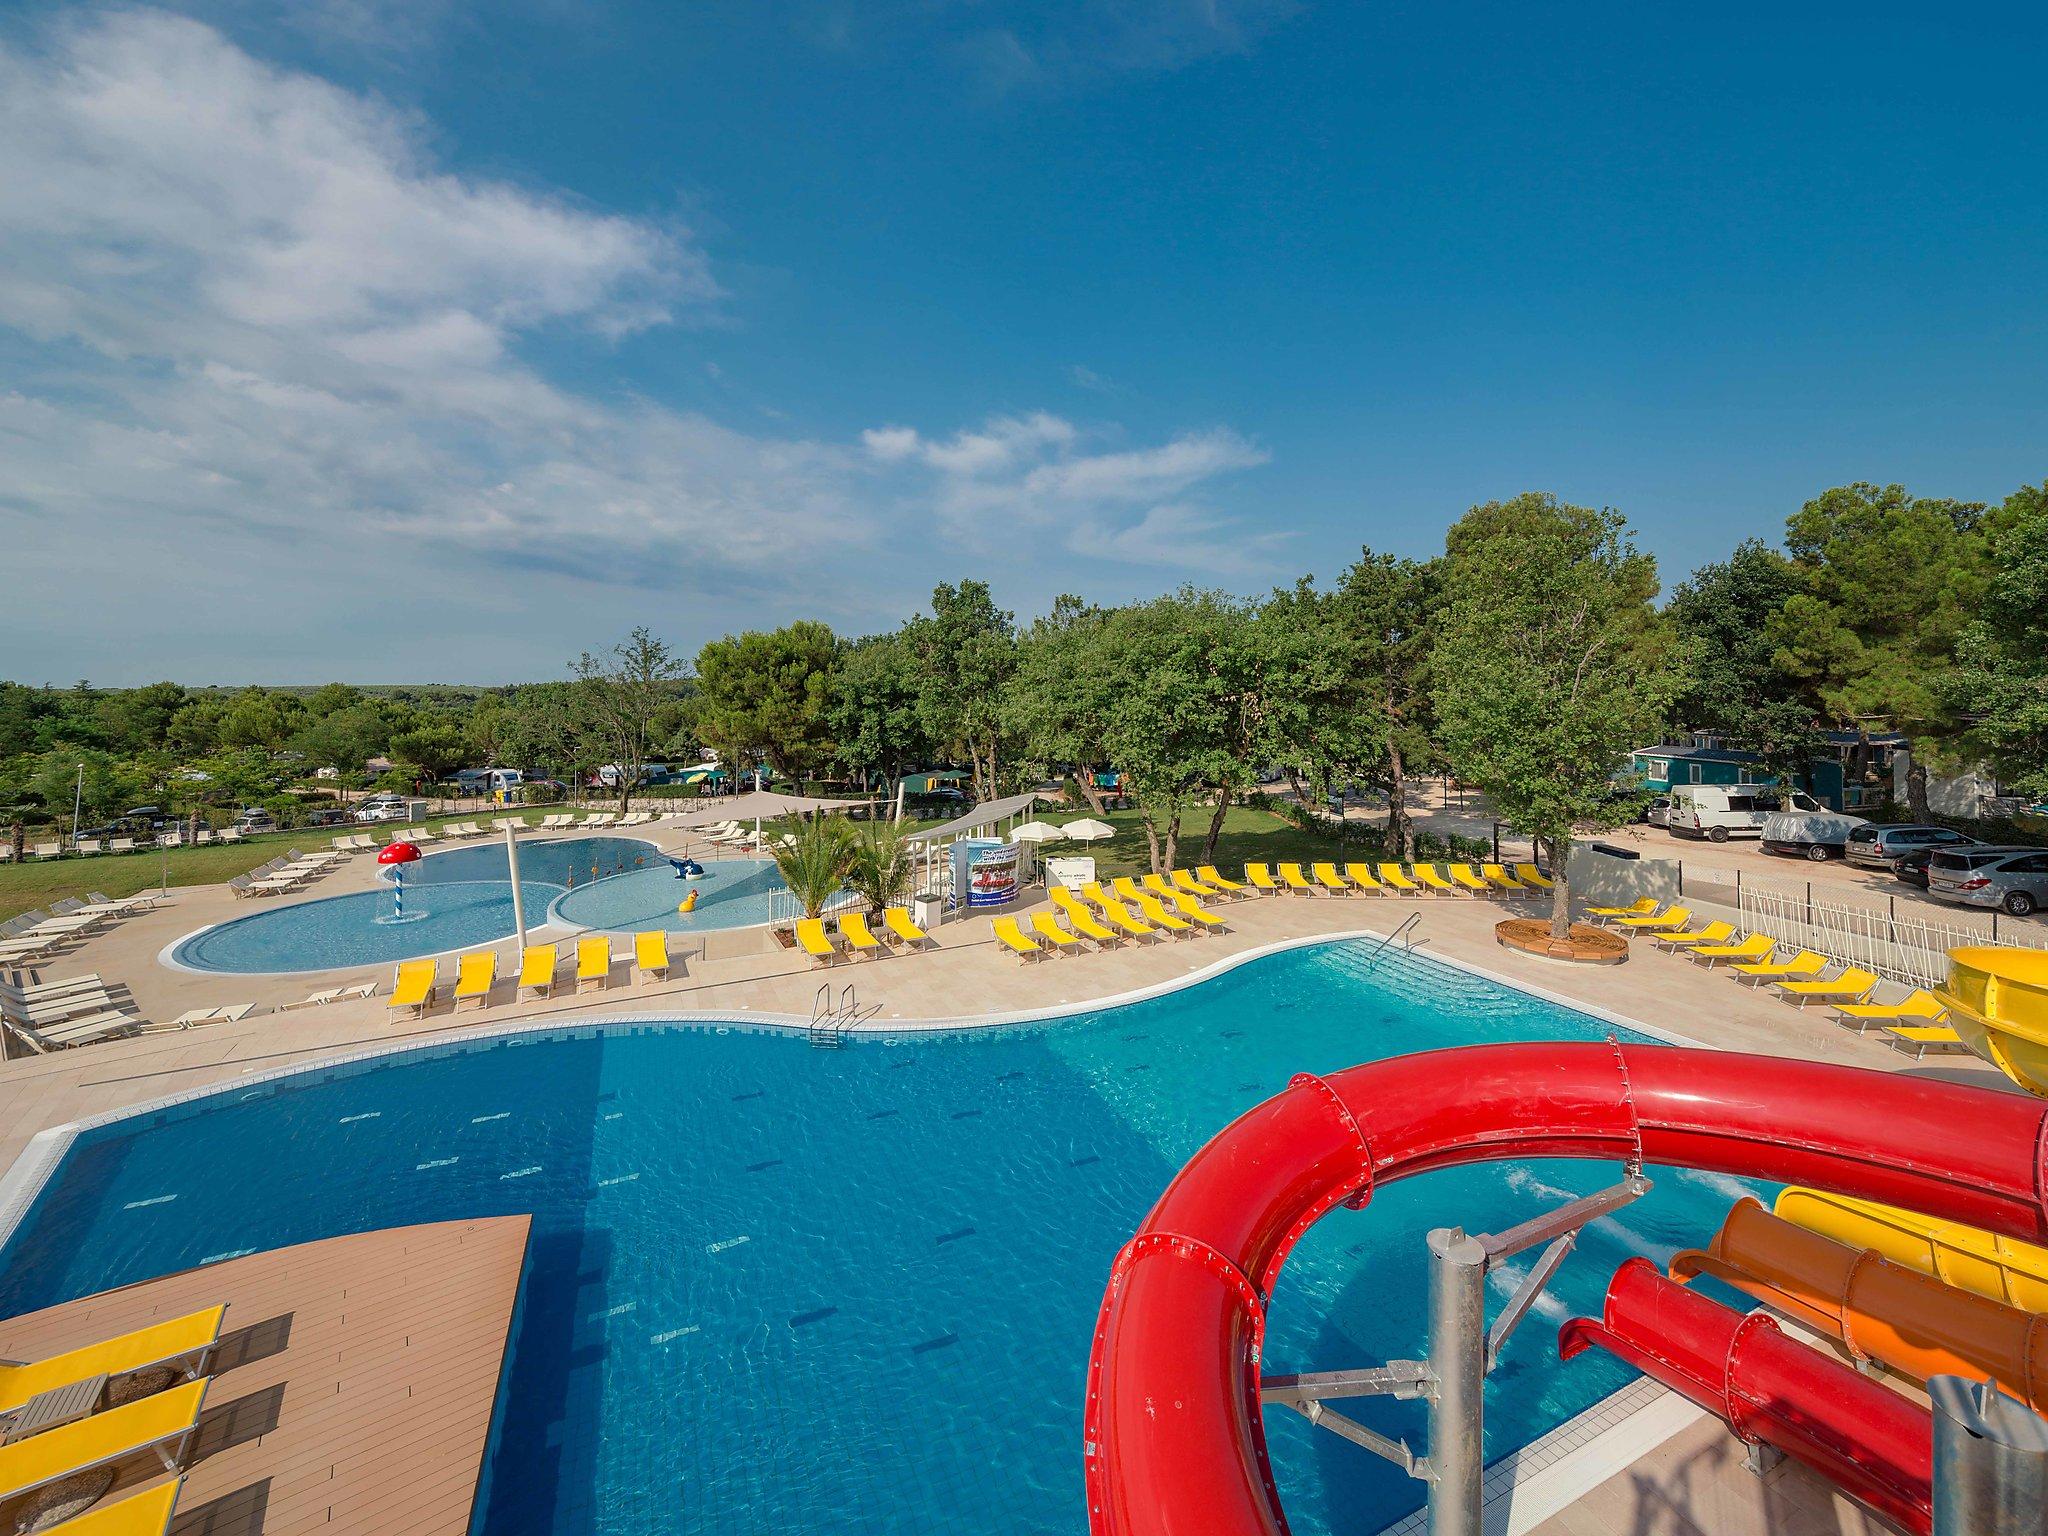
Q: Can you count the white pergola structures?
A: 1